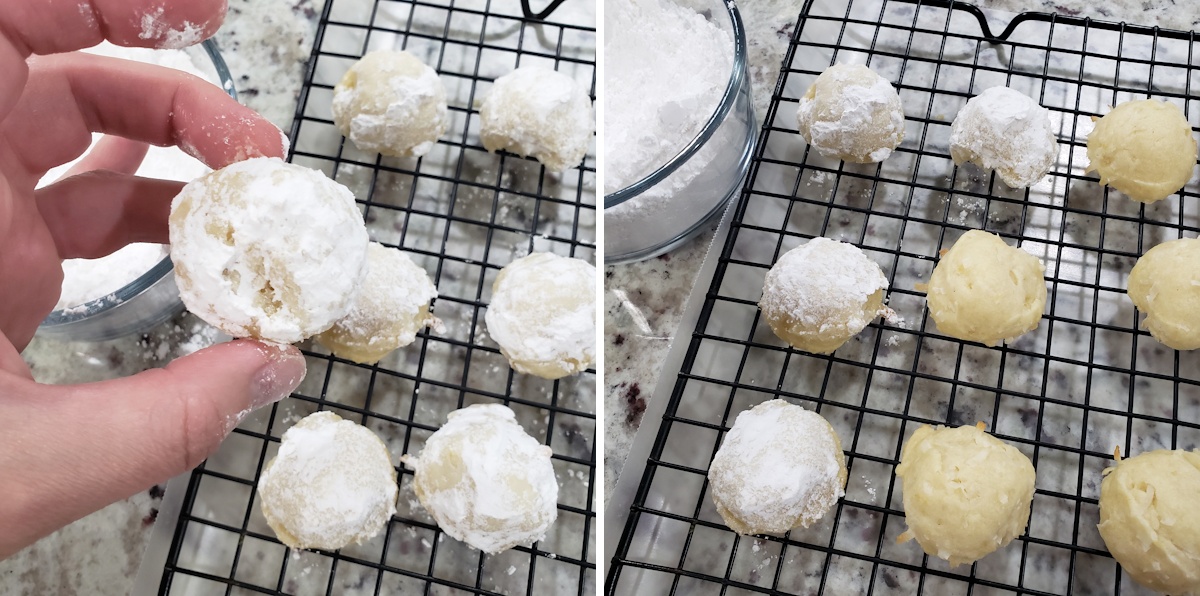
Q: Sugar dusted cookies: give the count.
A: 11